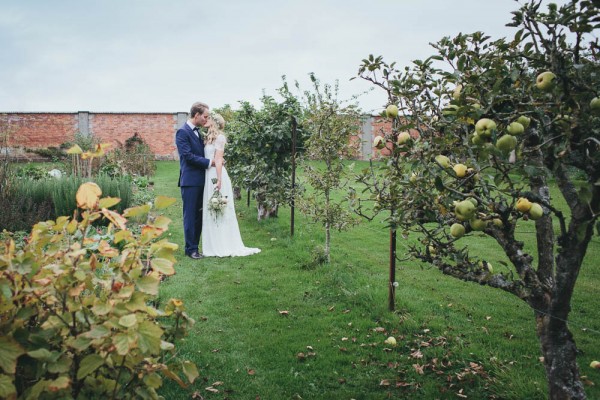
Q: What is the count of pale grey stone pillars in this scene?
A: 3